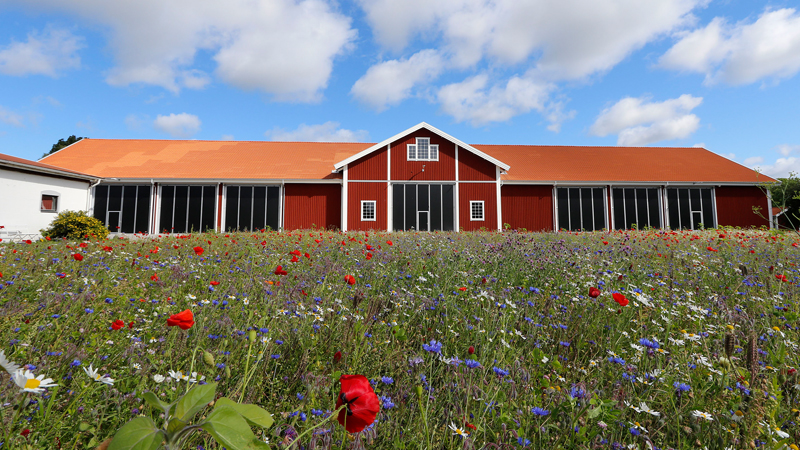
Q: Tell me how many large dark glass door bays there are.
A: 7